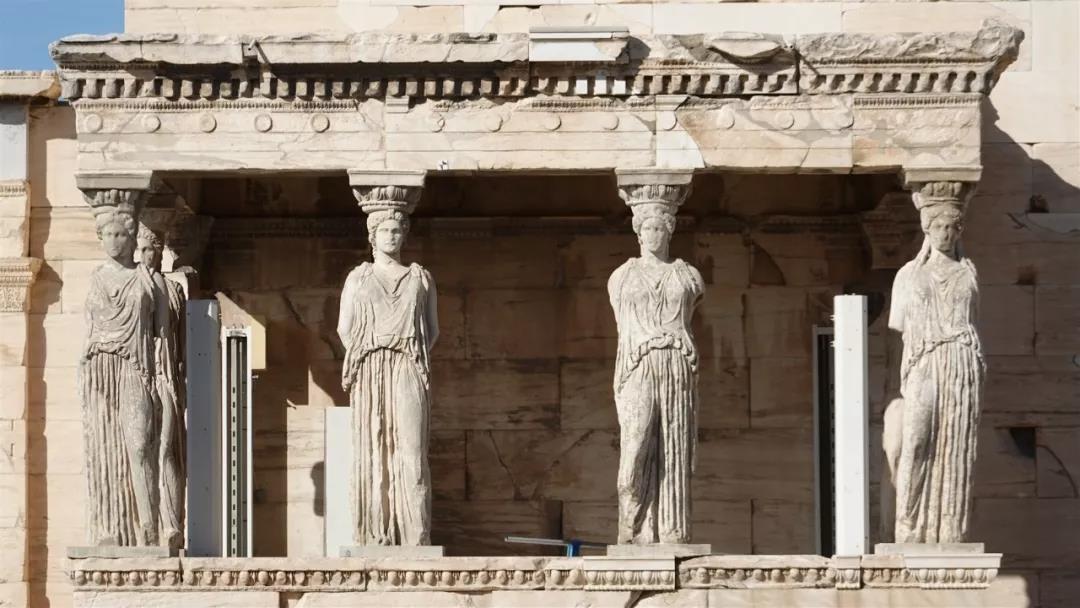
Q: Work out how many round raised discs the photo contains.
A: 13